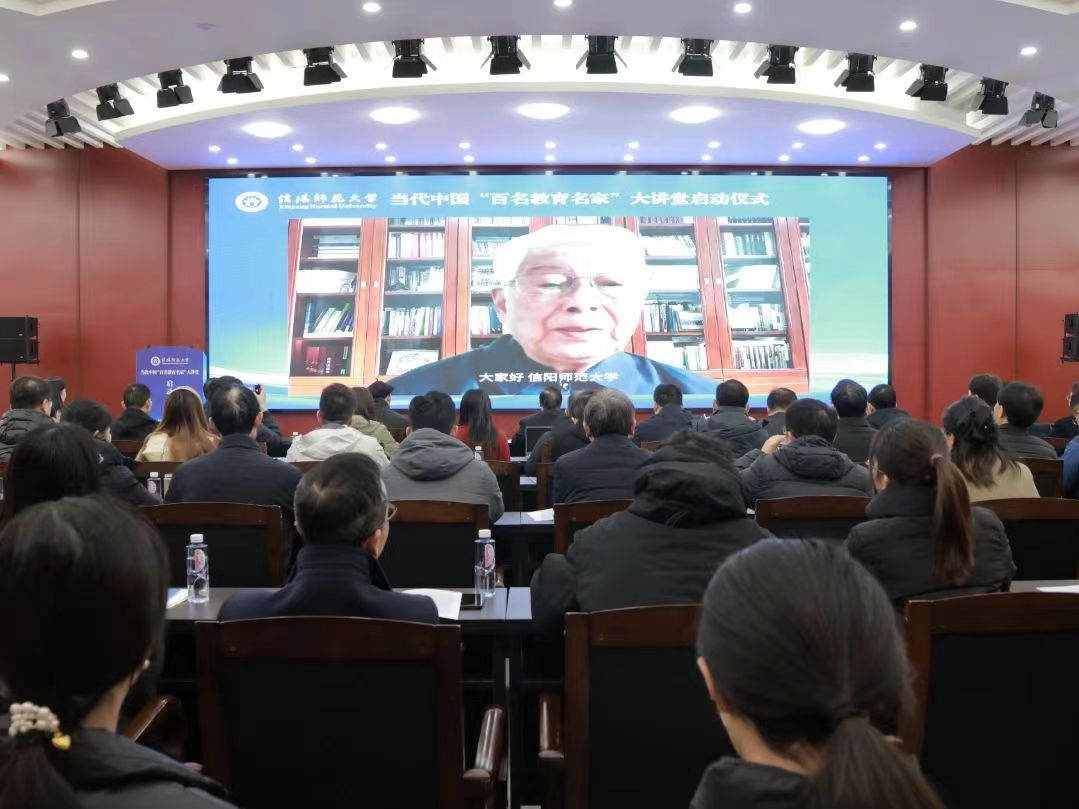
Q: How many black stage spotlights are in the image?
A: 14